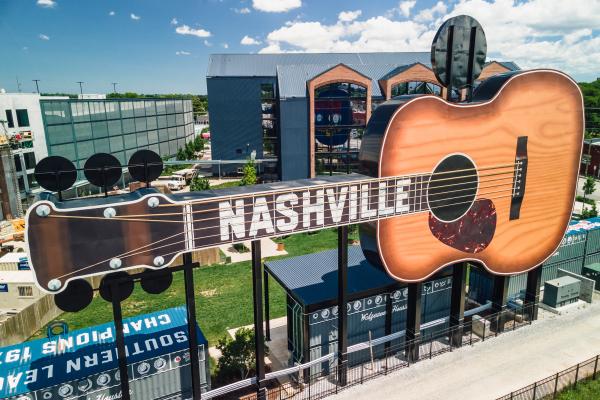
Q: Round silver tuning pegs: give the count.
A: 6